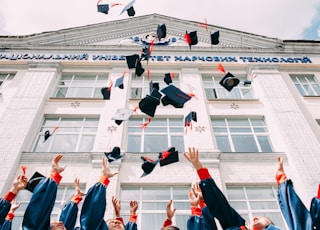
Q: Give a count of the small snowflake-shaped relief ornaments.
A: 4